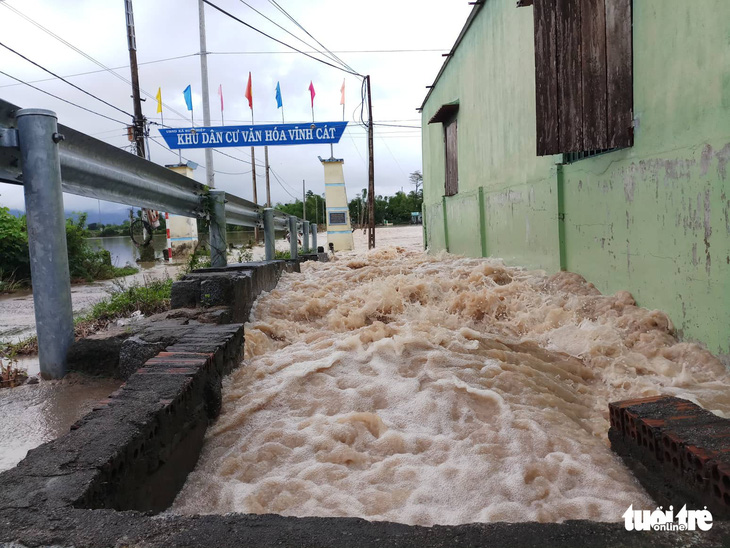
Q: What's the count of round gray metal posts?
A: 6